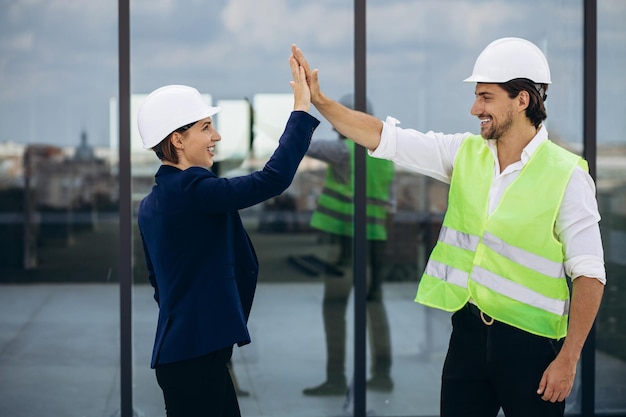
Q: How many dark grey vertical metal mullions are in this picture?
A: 3